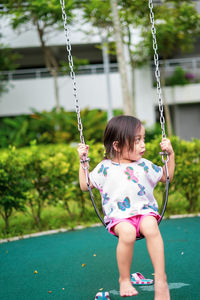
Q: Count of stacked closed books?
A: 0